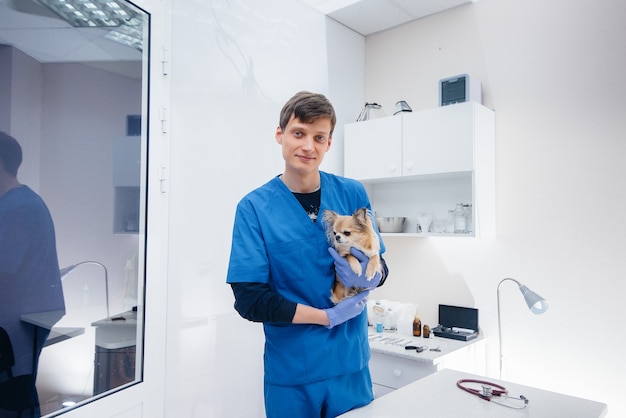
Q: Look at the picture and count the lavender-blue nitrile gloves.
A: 2